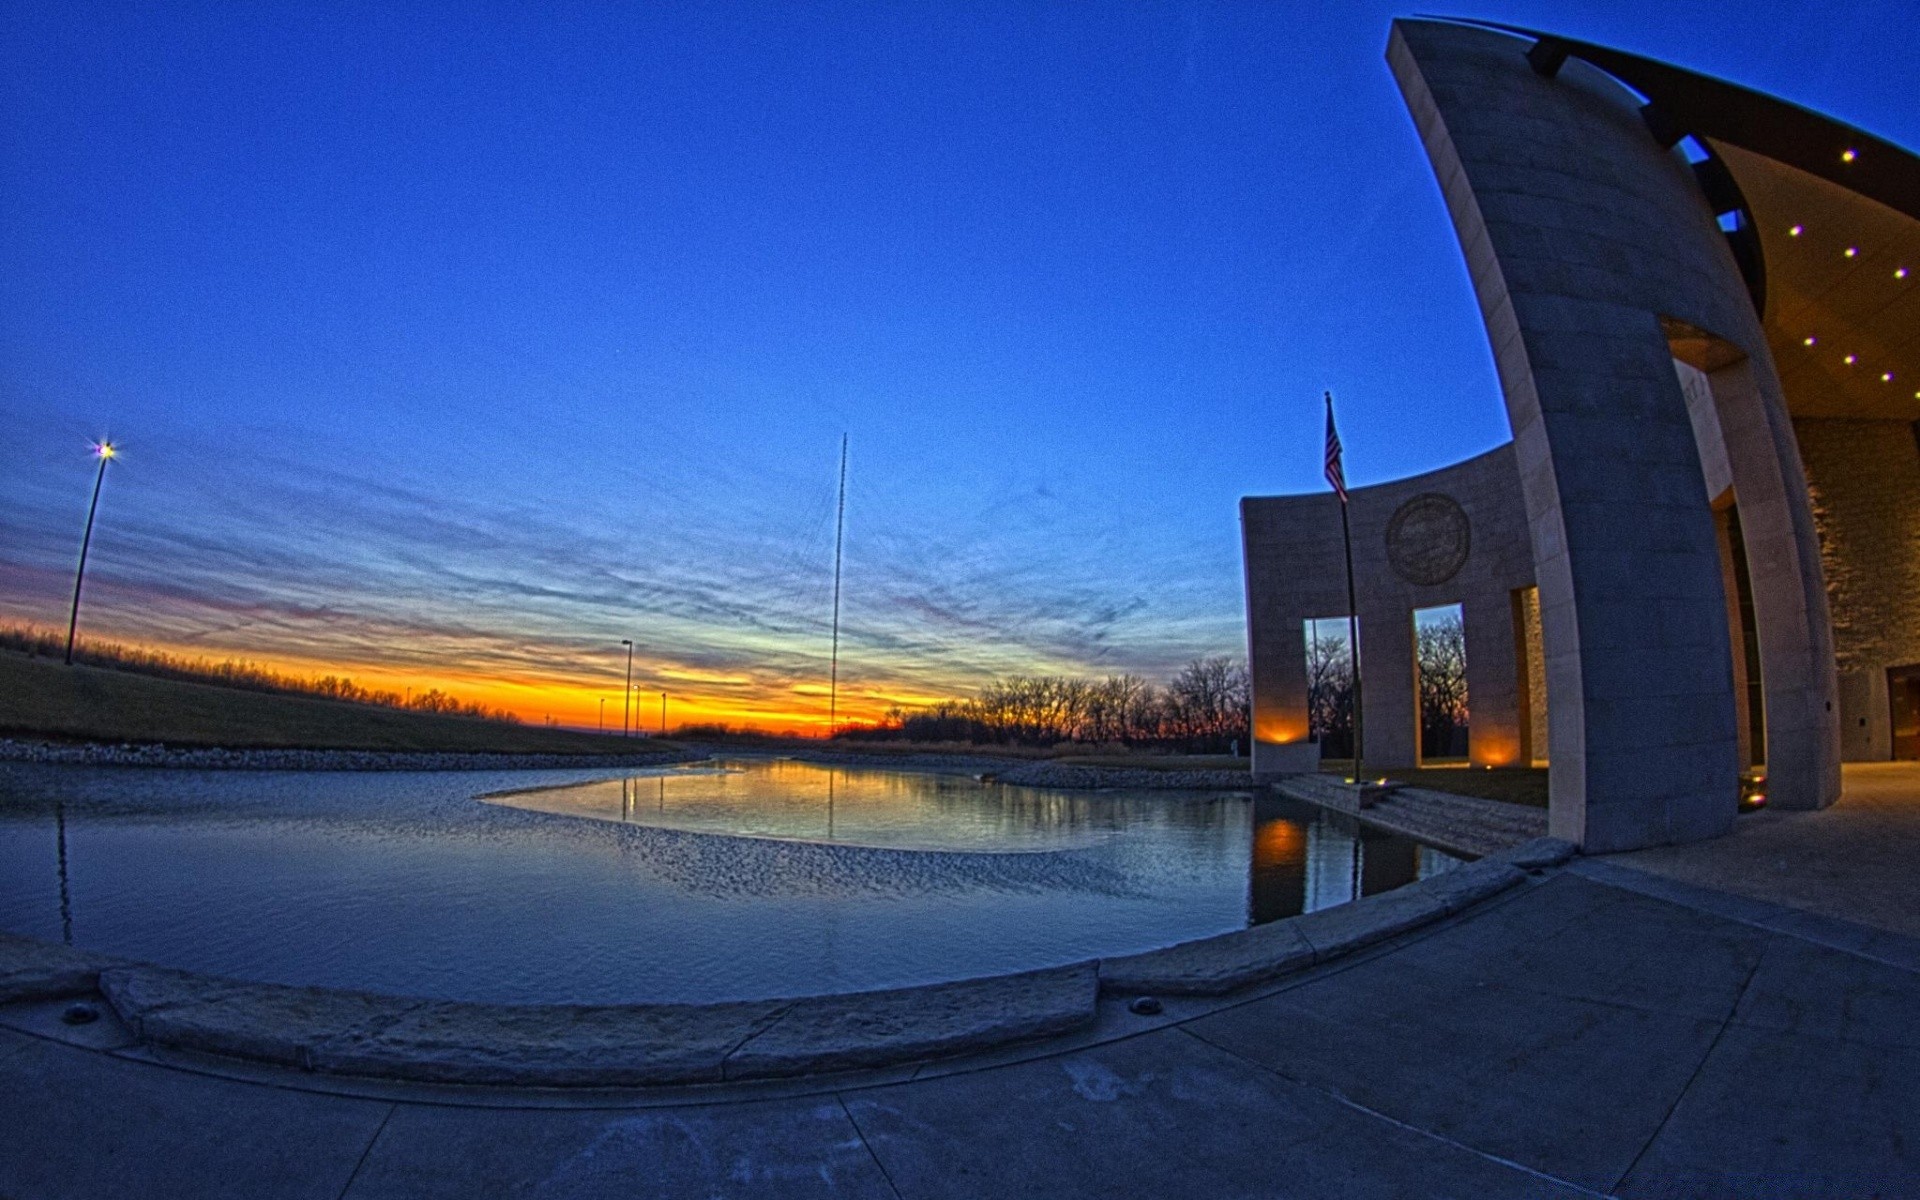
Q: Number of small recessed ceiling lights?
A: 8